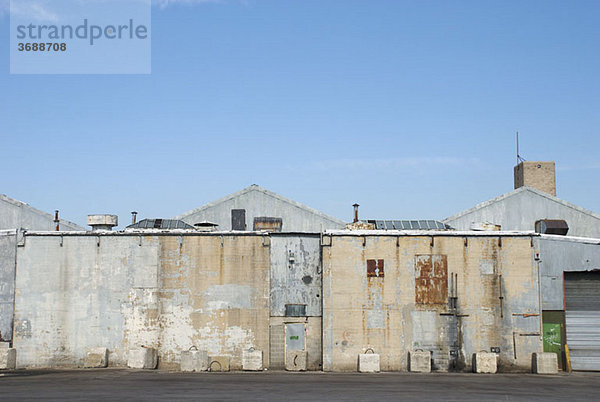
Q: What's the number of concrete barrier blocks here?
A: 11